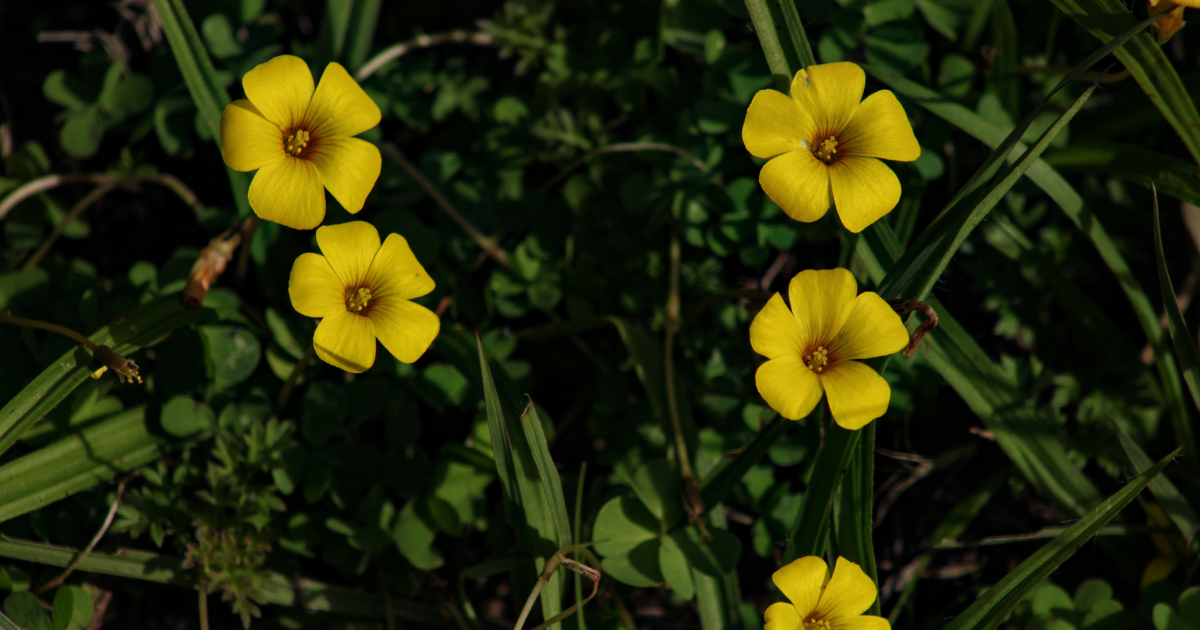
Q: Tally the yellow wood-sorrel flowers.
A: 5